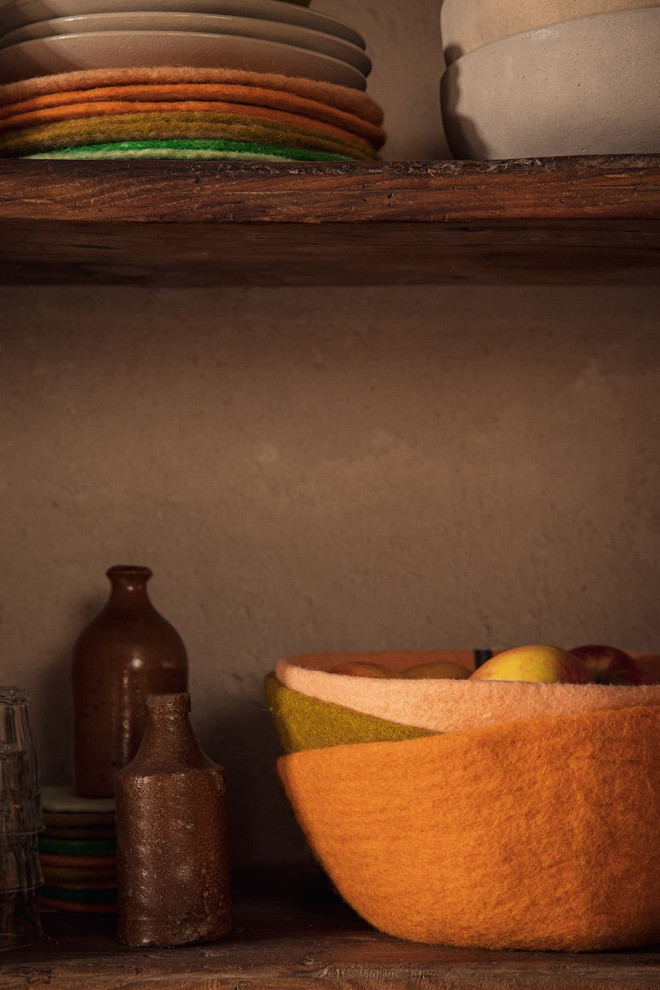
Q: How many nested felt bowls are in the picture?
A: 3